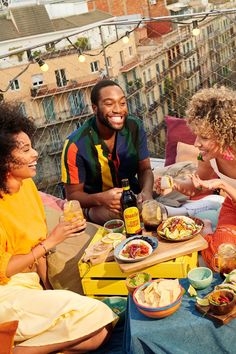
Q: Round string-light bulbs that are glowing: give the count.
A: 4